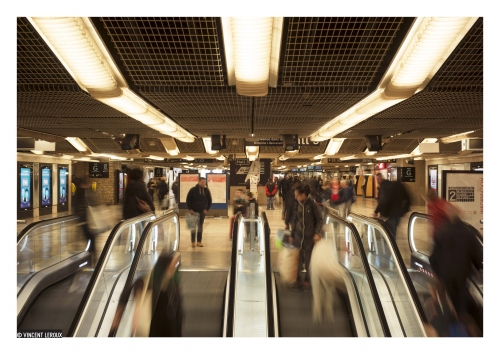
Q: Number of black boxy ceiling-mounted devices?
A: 4